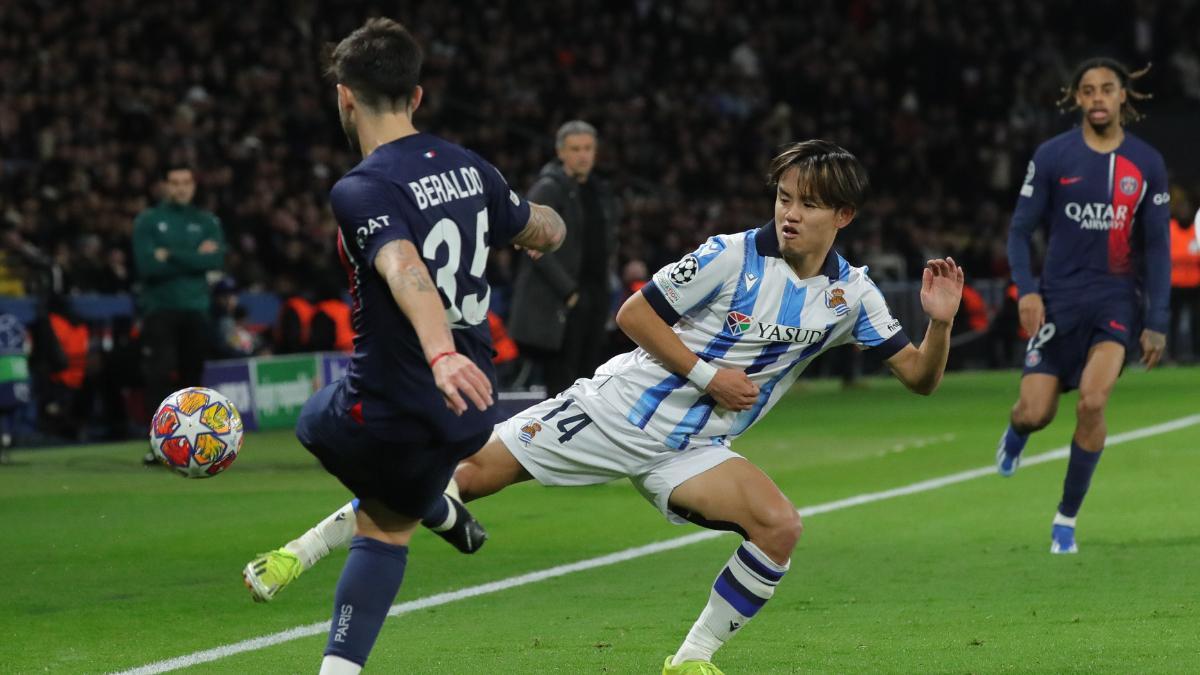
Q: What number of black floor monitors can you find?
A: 0